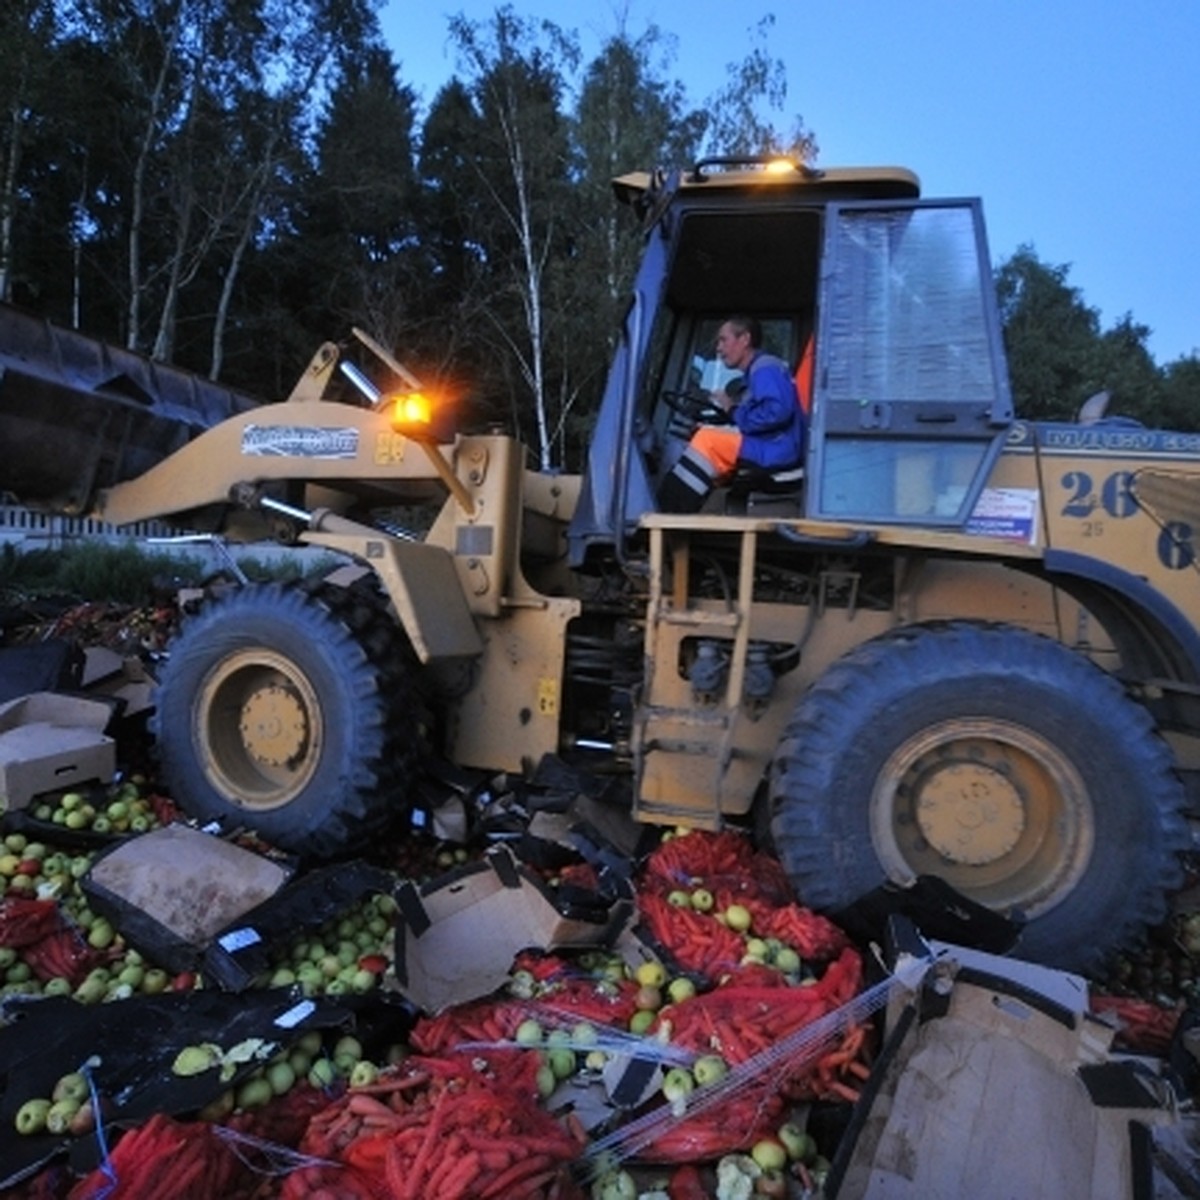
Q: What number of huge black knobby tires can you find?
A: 2